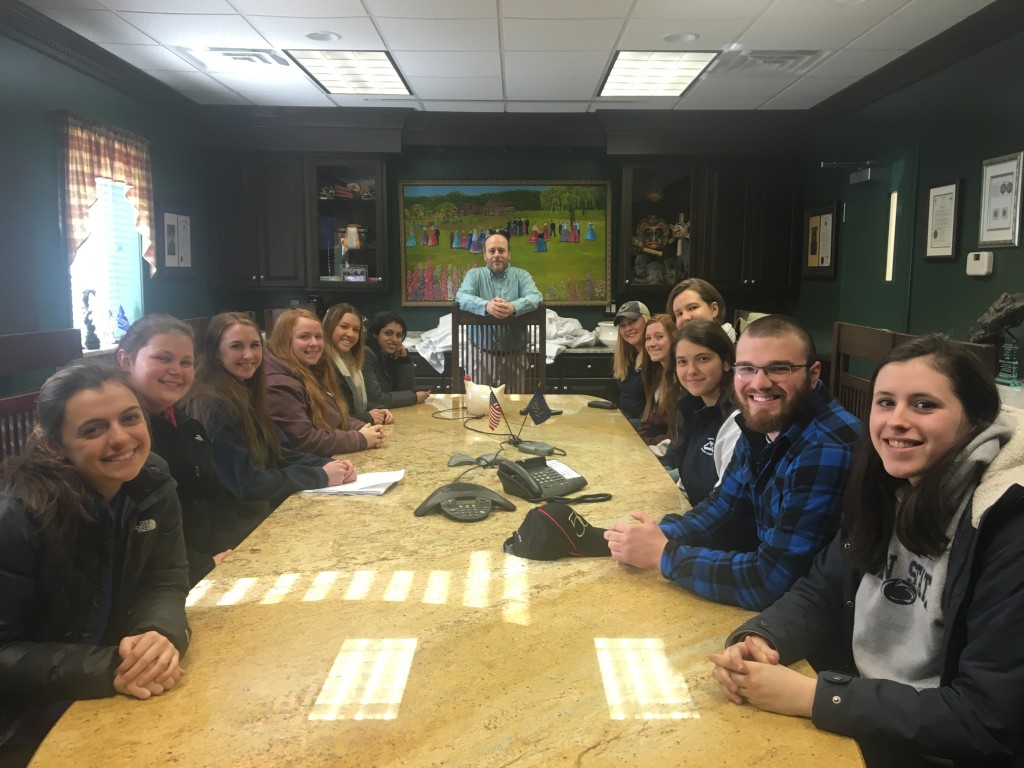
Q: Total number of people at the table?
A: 13